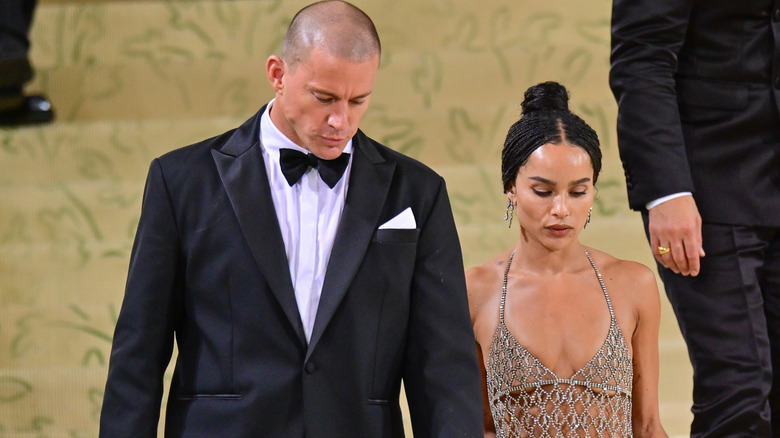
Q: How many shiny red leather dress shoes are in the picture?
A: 0